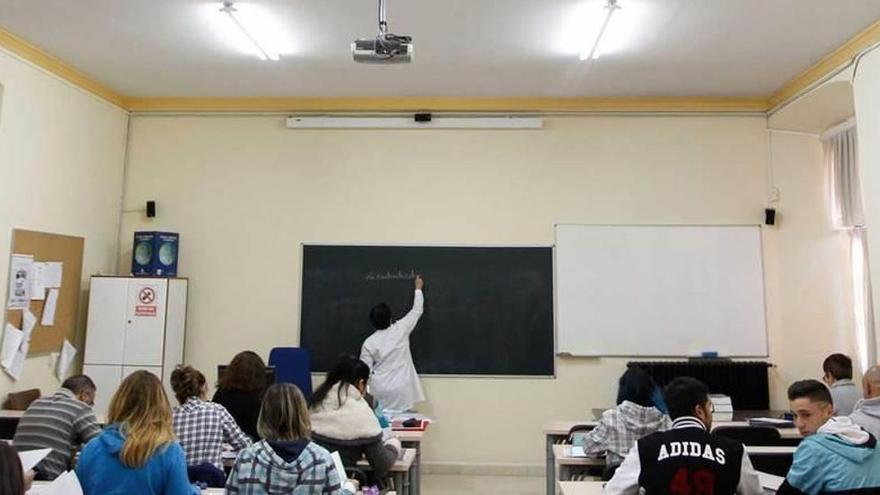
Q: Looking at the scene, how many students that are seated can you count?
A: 12